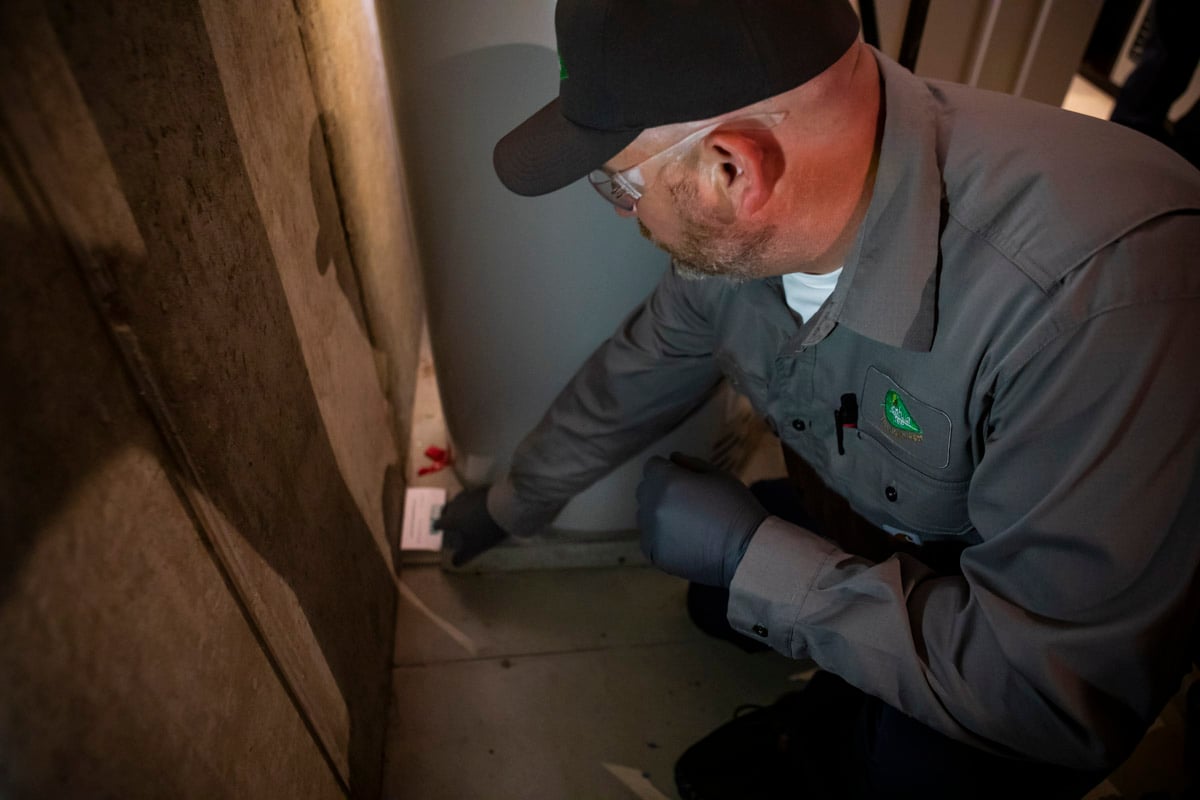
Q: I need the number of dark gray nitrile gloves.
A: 2